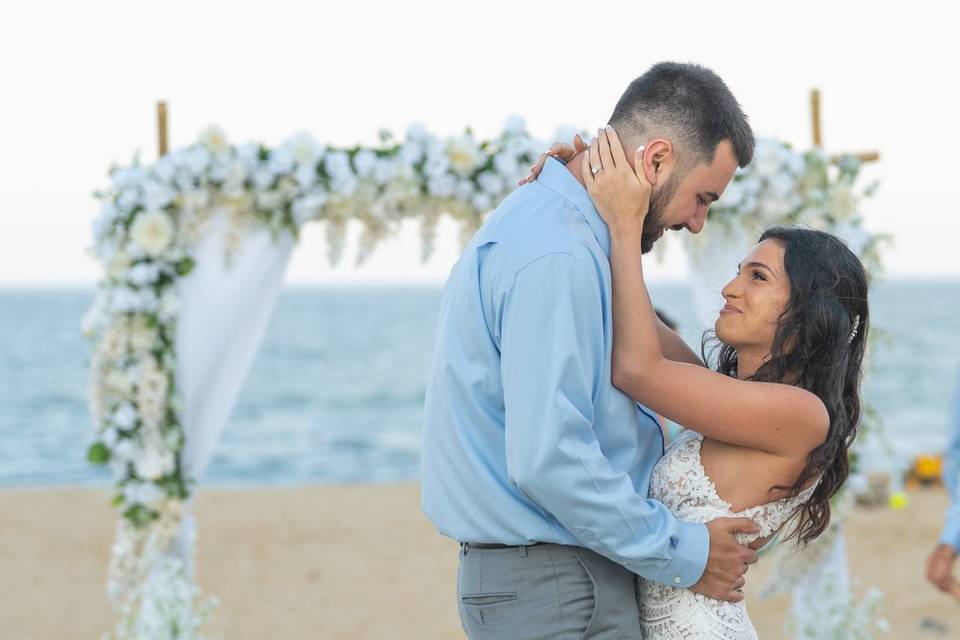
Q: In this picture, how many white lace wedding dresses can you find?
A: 1